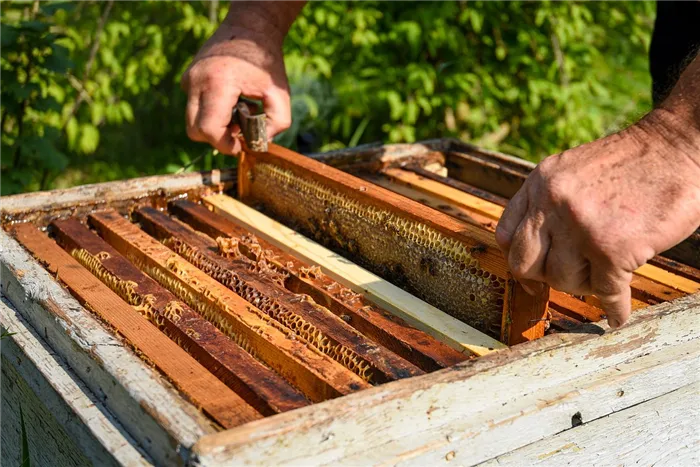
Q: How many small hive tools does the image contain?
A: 1